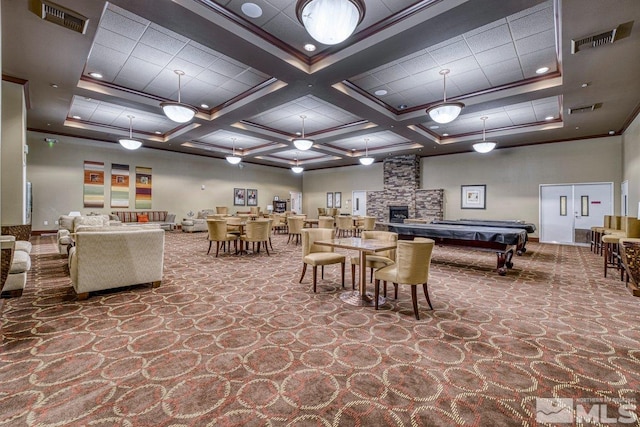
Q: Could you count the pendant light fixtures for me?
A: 9